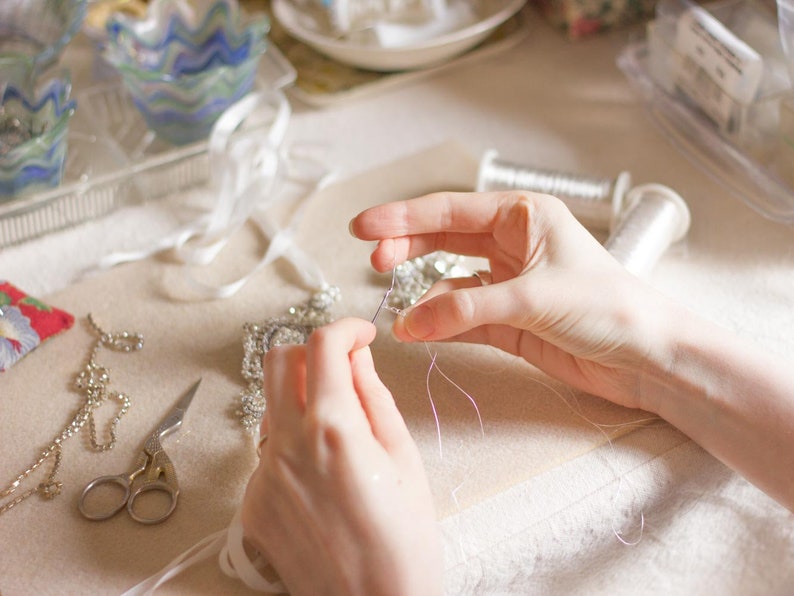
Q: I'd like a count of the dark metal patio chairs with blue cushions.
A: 0